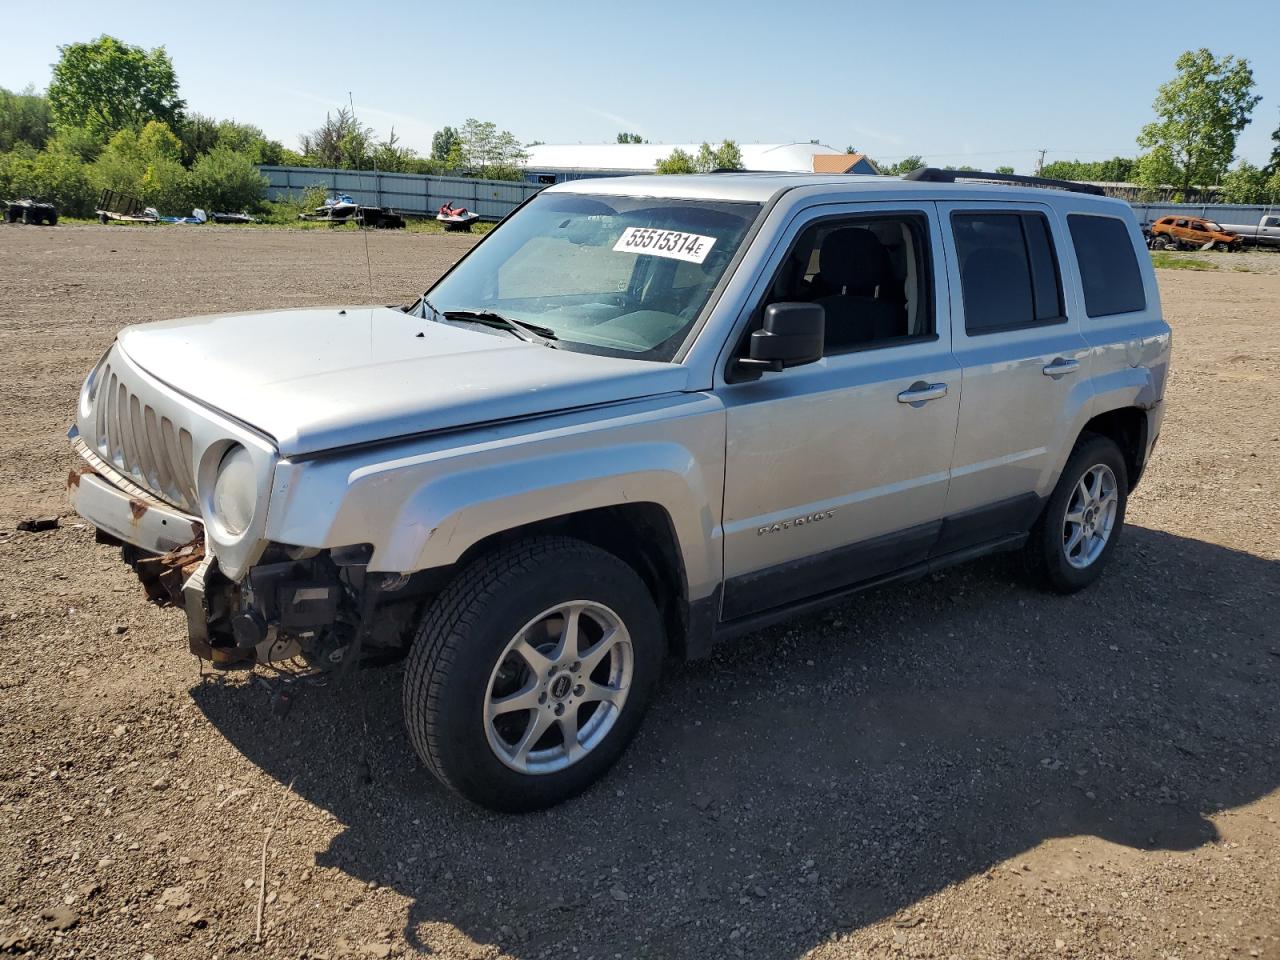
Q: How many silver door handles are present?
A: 2